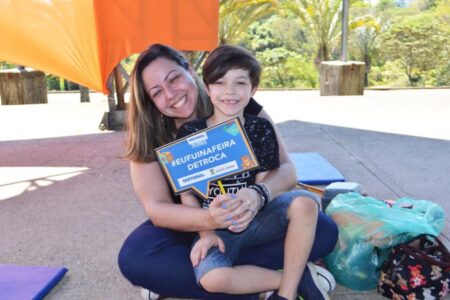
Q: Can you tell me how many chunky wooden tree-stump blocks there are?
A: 2